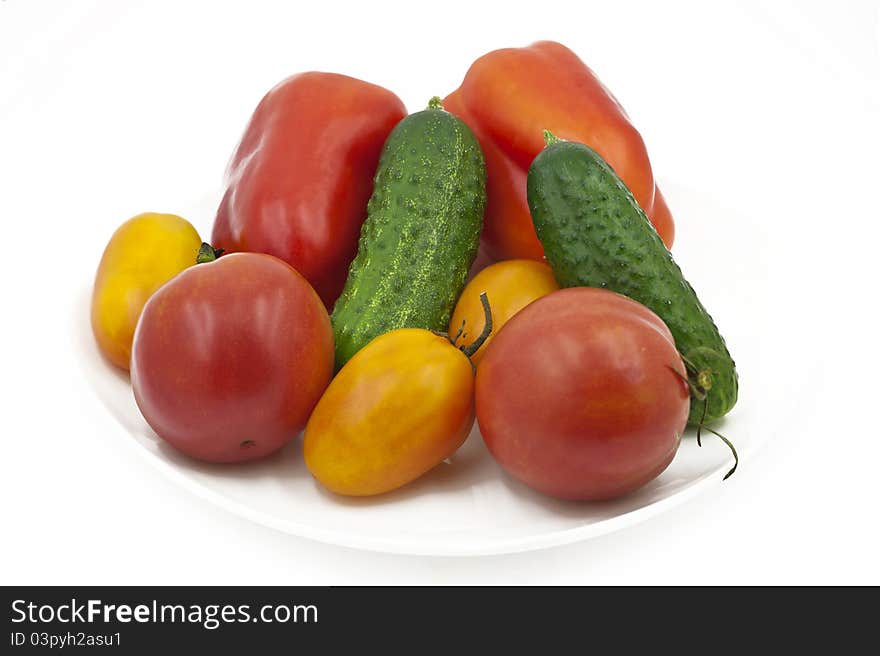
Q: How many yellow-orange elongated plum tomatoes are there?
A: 3